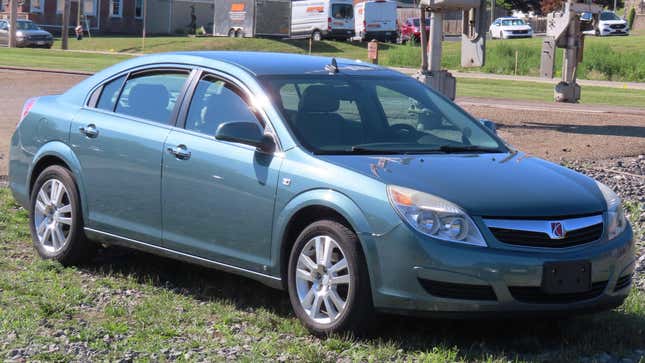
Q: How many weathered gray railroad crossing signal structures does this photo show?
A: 2